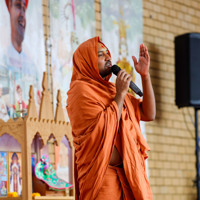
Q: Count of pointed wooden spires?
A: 3